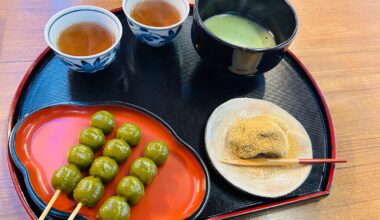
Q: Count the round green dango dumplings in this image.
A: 12